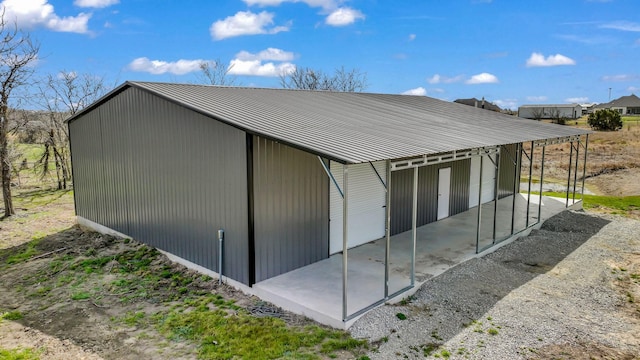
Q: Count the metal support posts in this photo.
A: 11